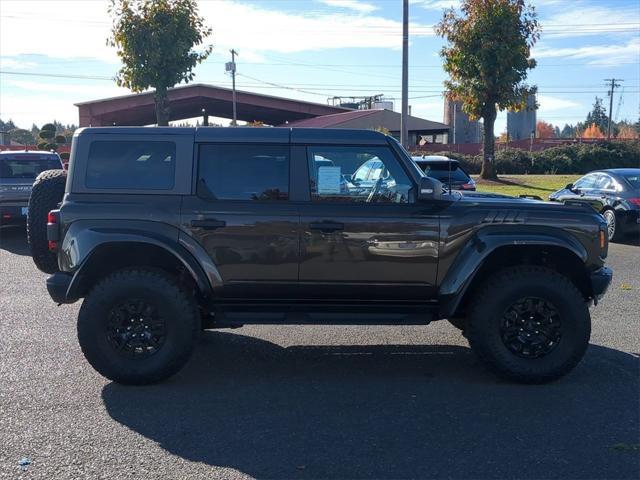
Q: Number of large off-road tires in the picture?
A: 3